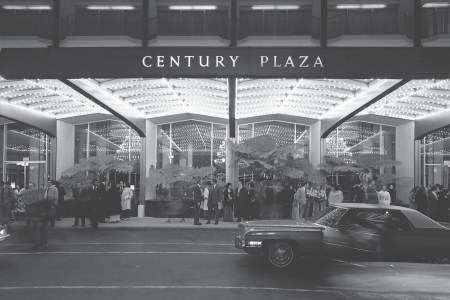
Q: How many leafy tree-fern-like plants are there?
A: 4